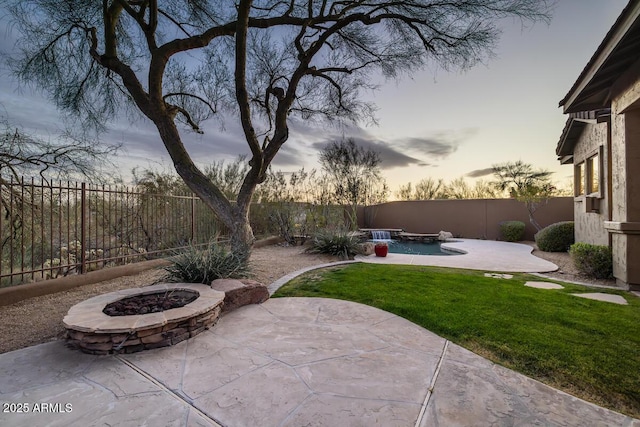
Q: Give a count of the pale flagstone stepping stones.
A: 3